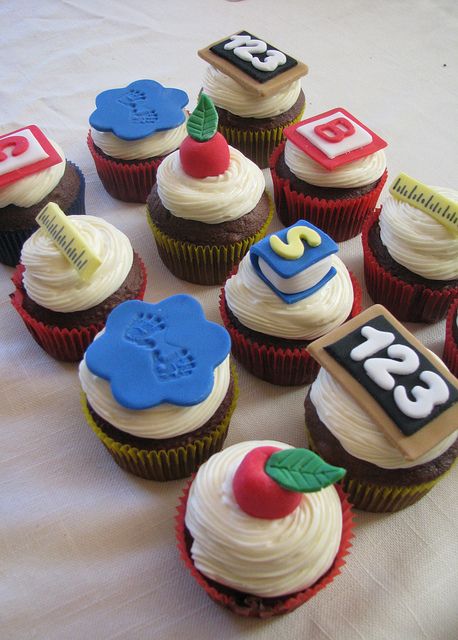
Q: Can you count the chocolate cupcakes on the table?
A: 12